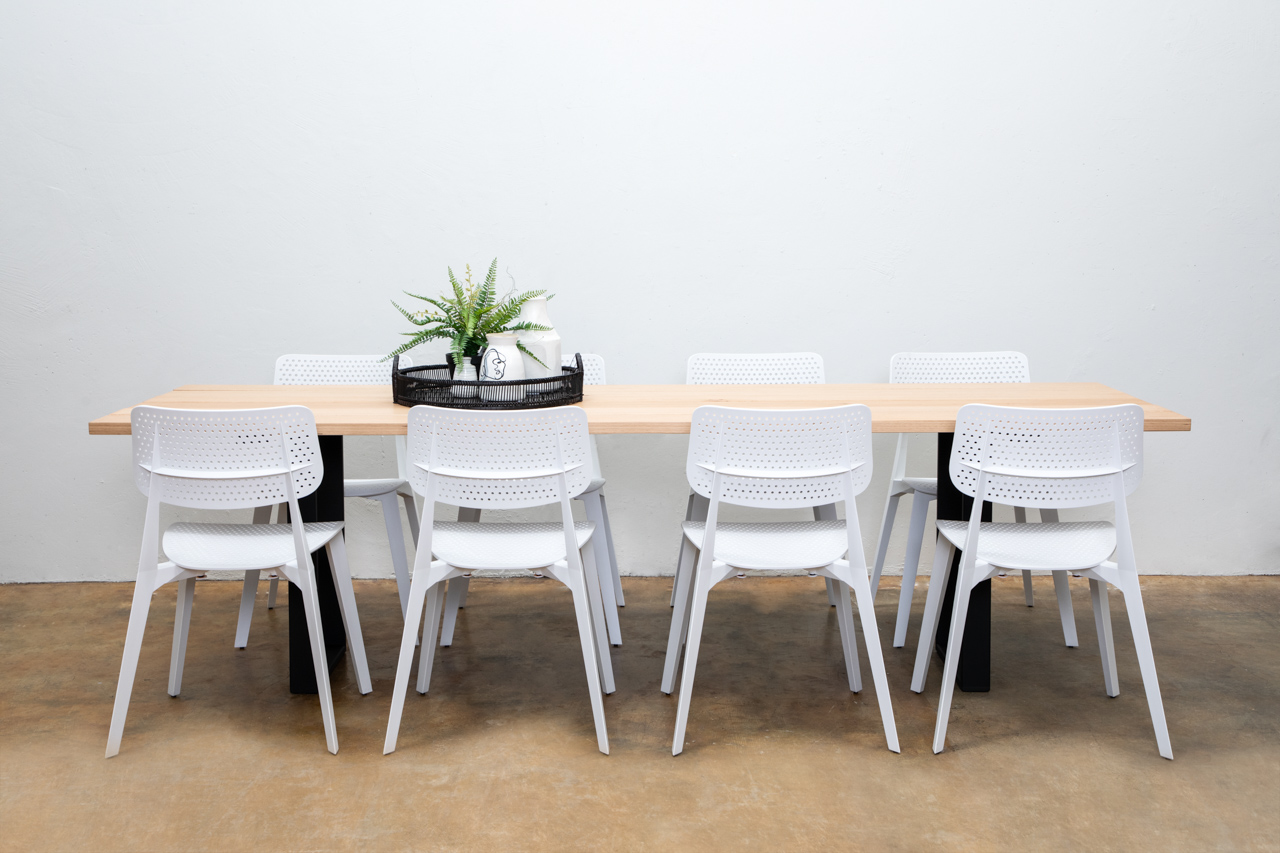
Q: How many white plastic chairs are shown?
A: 8